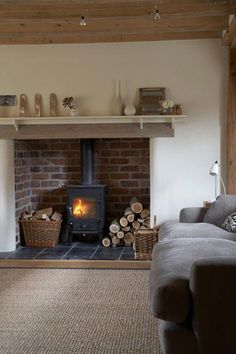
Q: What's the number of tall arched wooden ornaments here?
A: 3